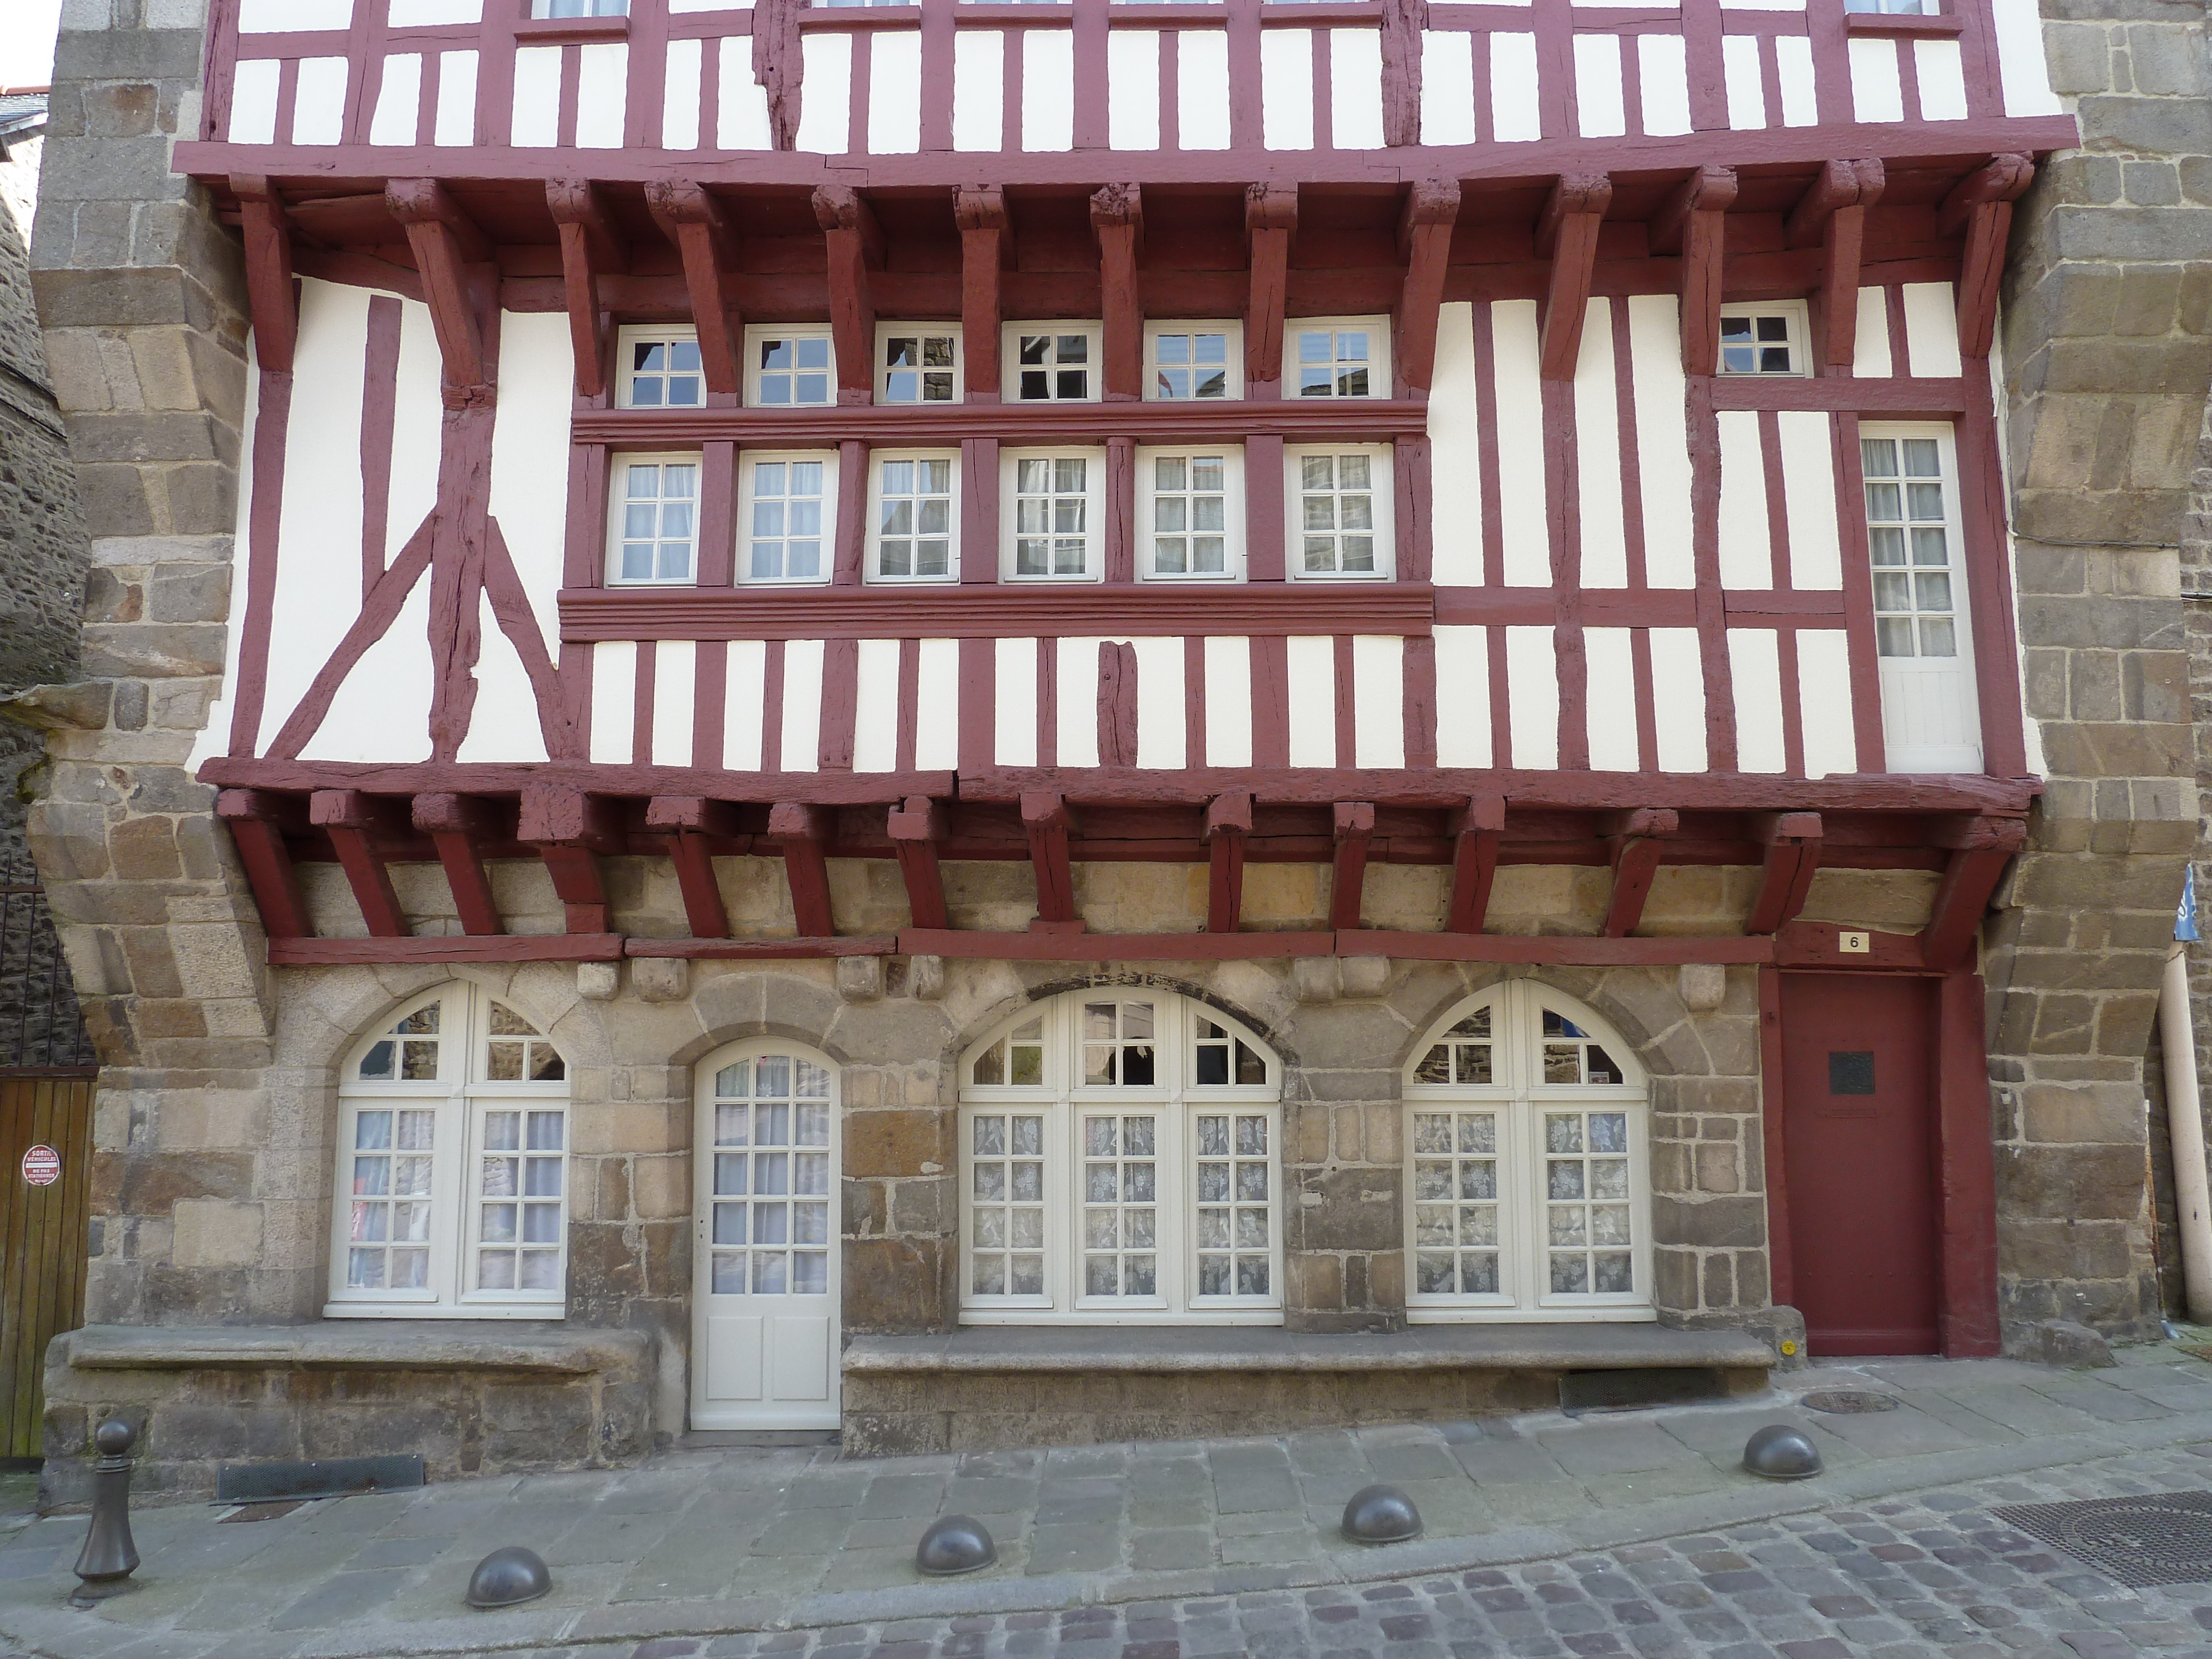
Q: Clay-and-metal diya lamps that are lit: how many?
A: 0